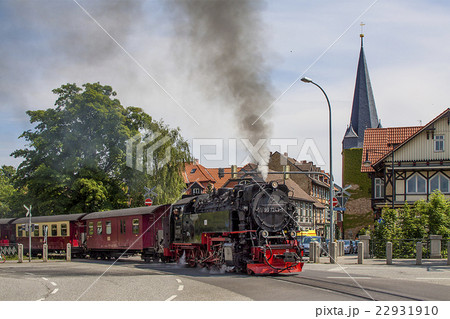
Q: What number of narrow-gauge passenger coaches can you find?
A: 3